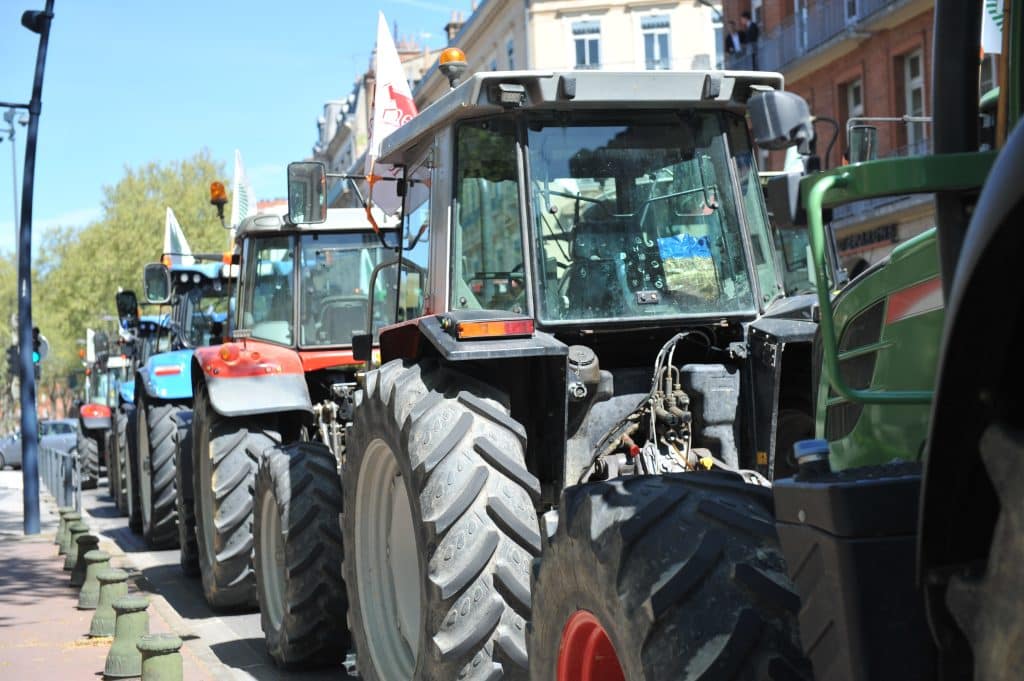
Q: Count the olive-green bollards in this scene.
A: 8